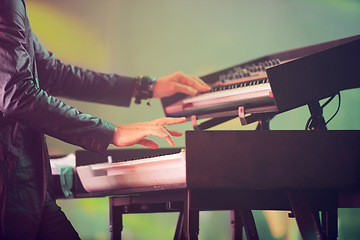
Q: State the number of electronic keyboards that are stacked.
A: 2